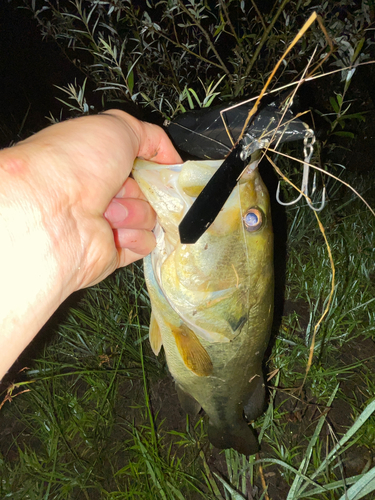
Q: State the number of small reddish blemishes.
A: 1